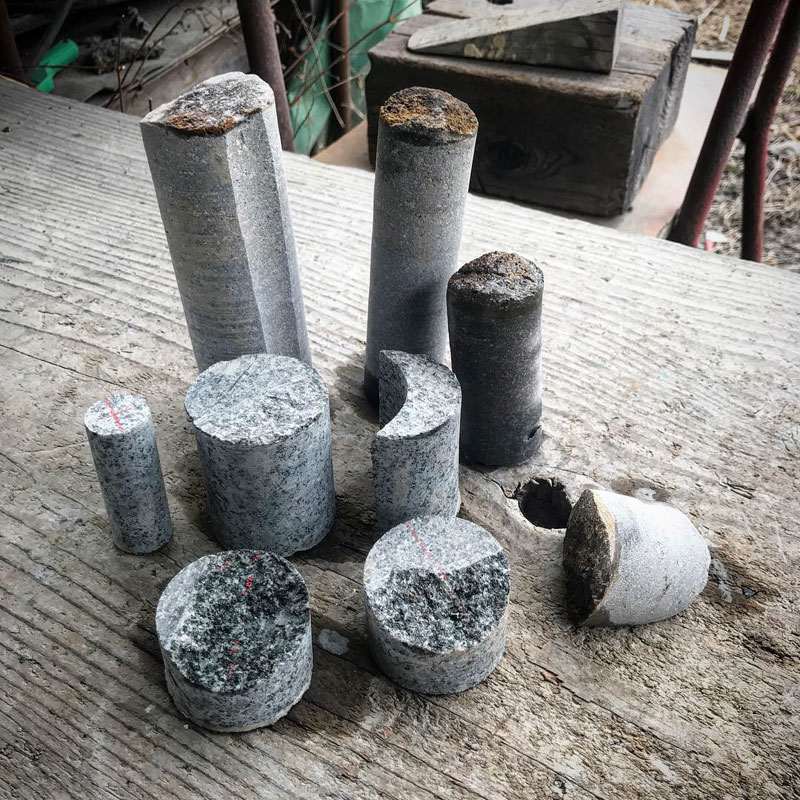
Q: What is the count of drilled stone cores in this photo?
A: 9